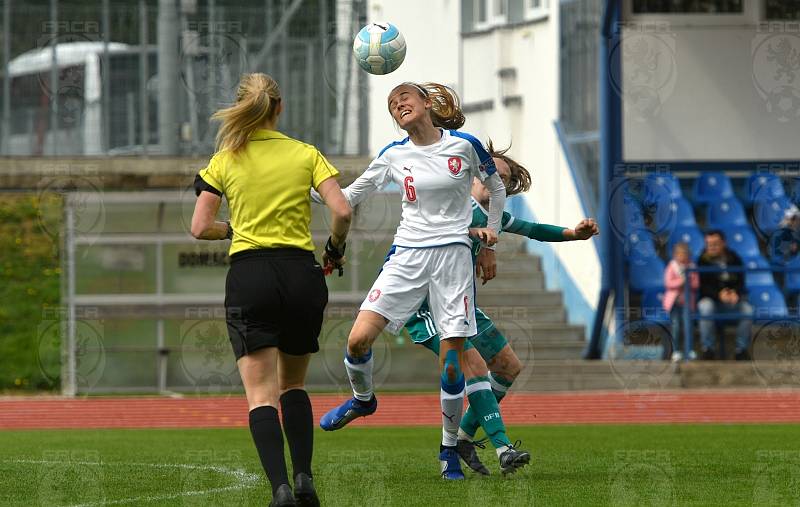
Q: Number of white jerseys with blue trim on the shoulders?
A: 1